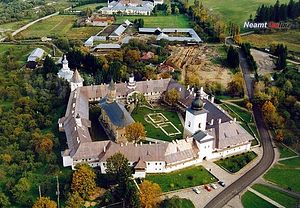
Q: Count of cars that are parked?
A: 4